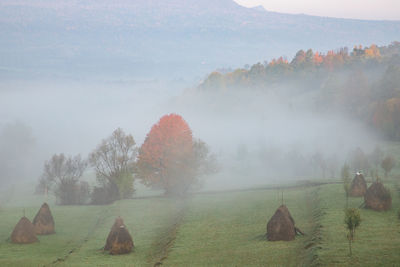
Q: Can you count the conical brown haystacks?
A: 6